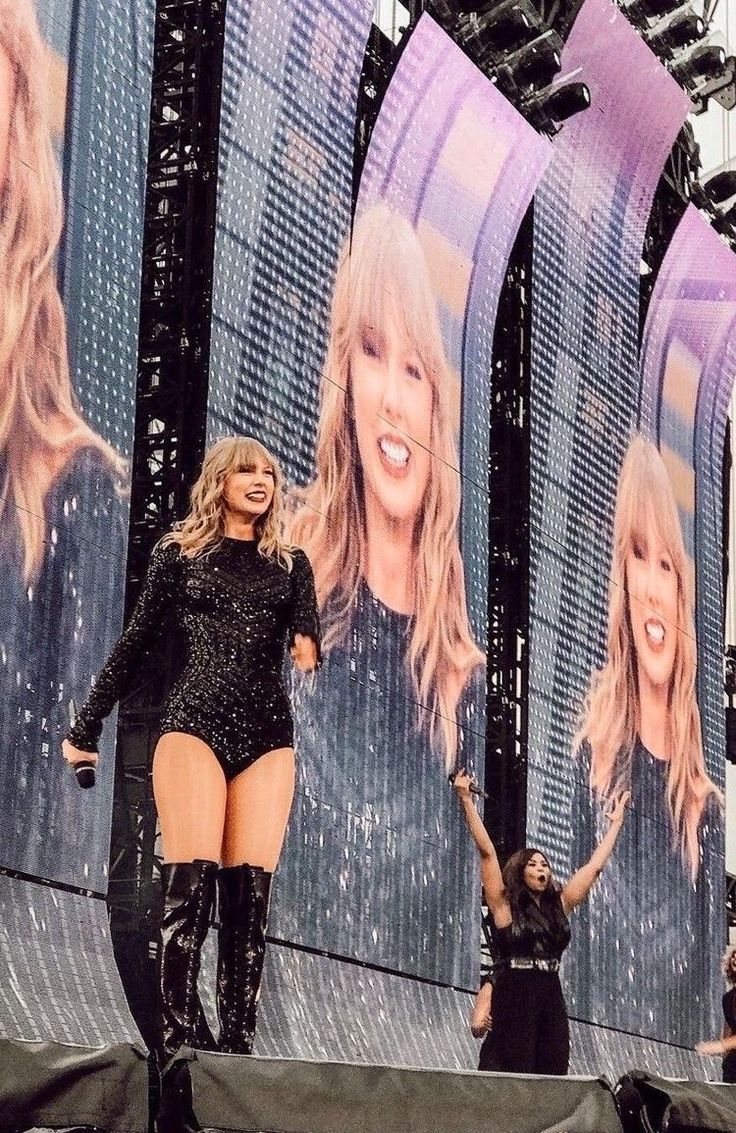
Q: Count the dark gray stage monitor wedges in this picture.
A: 3